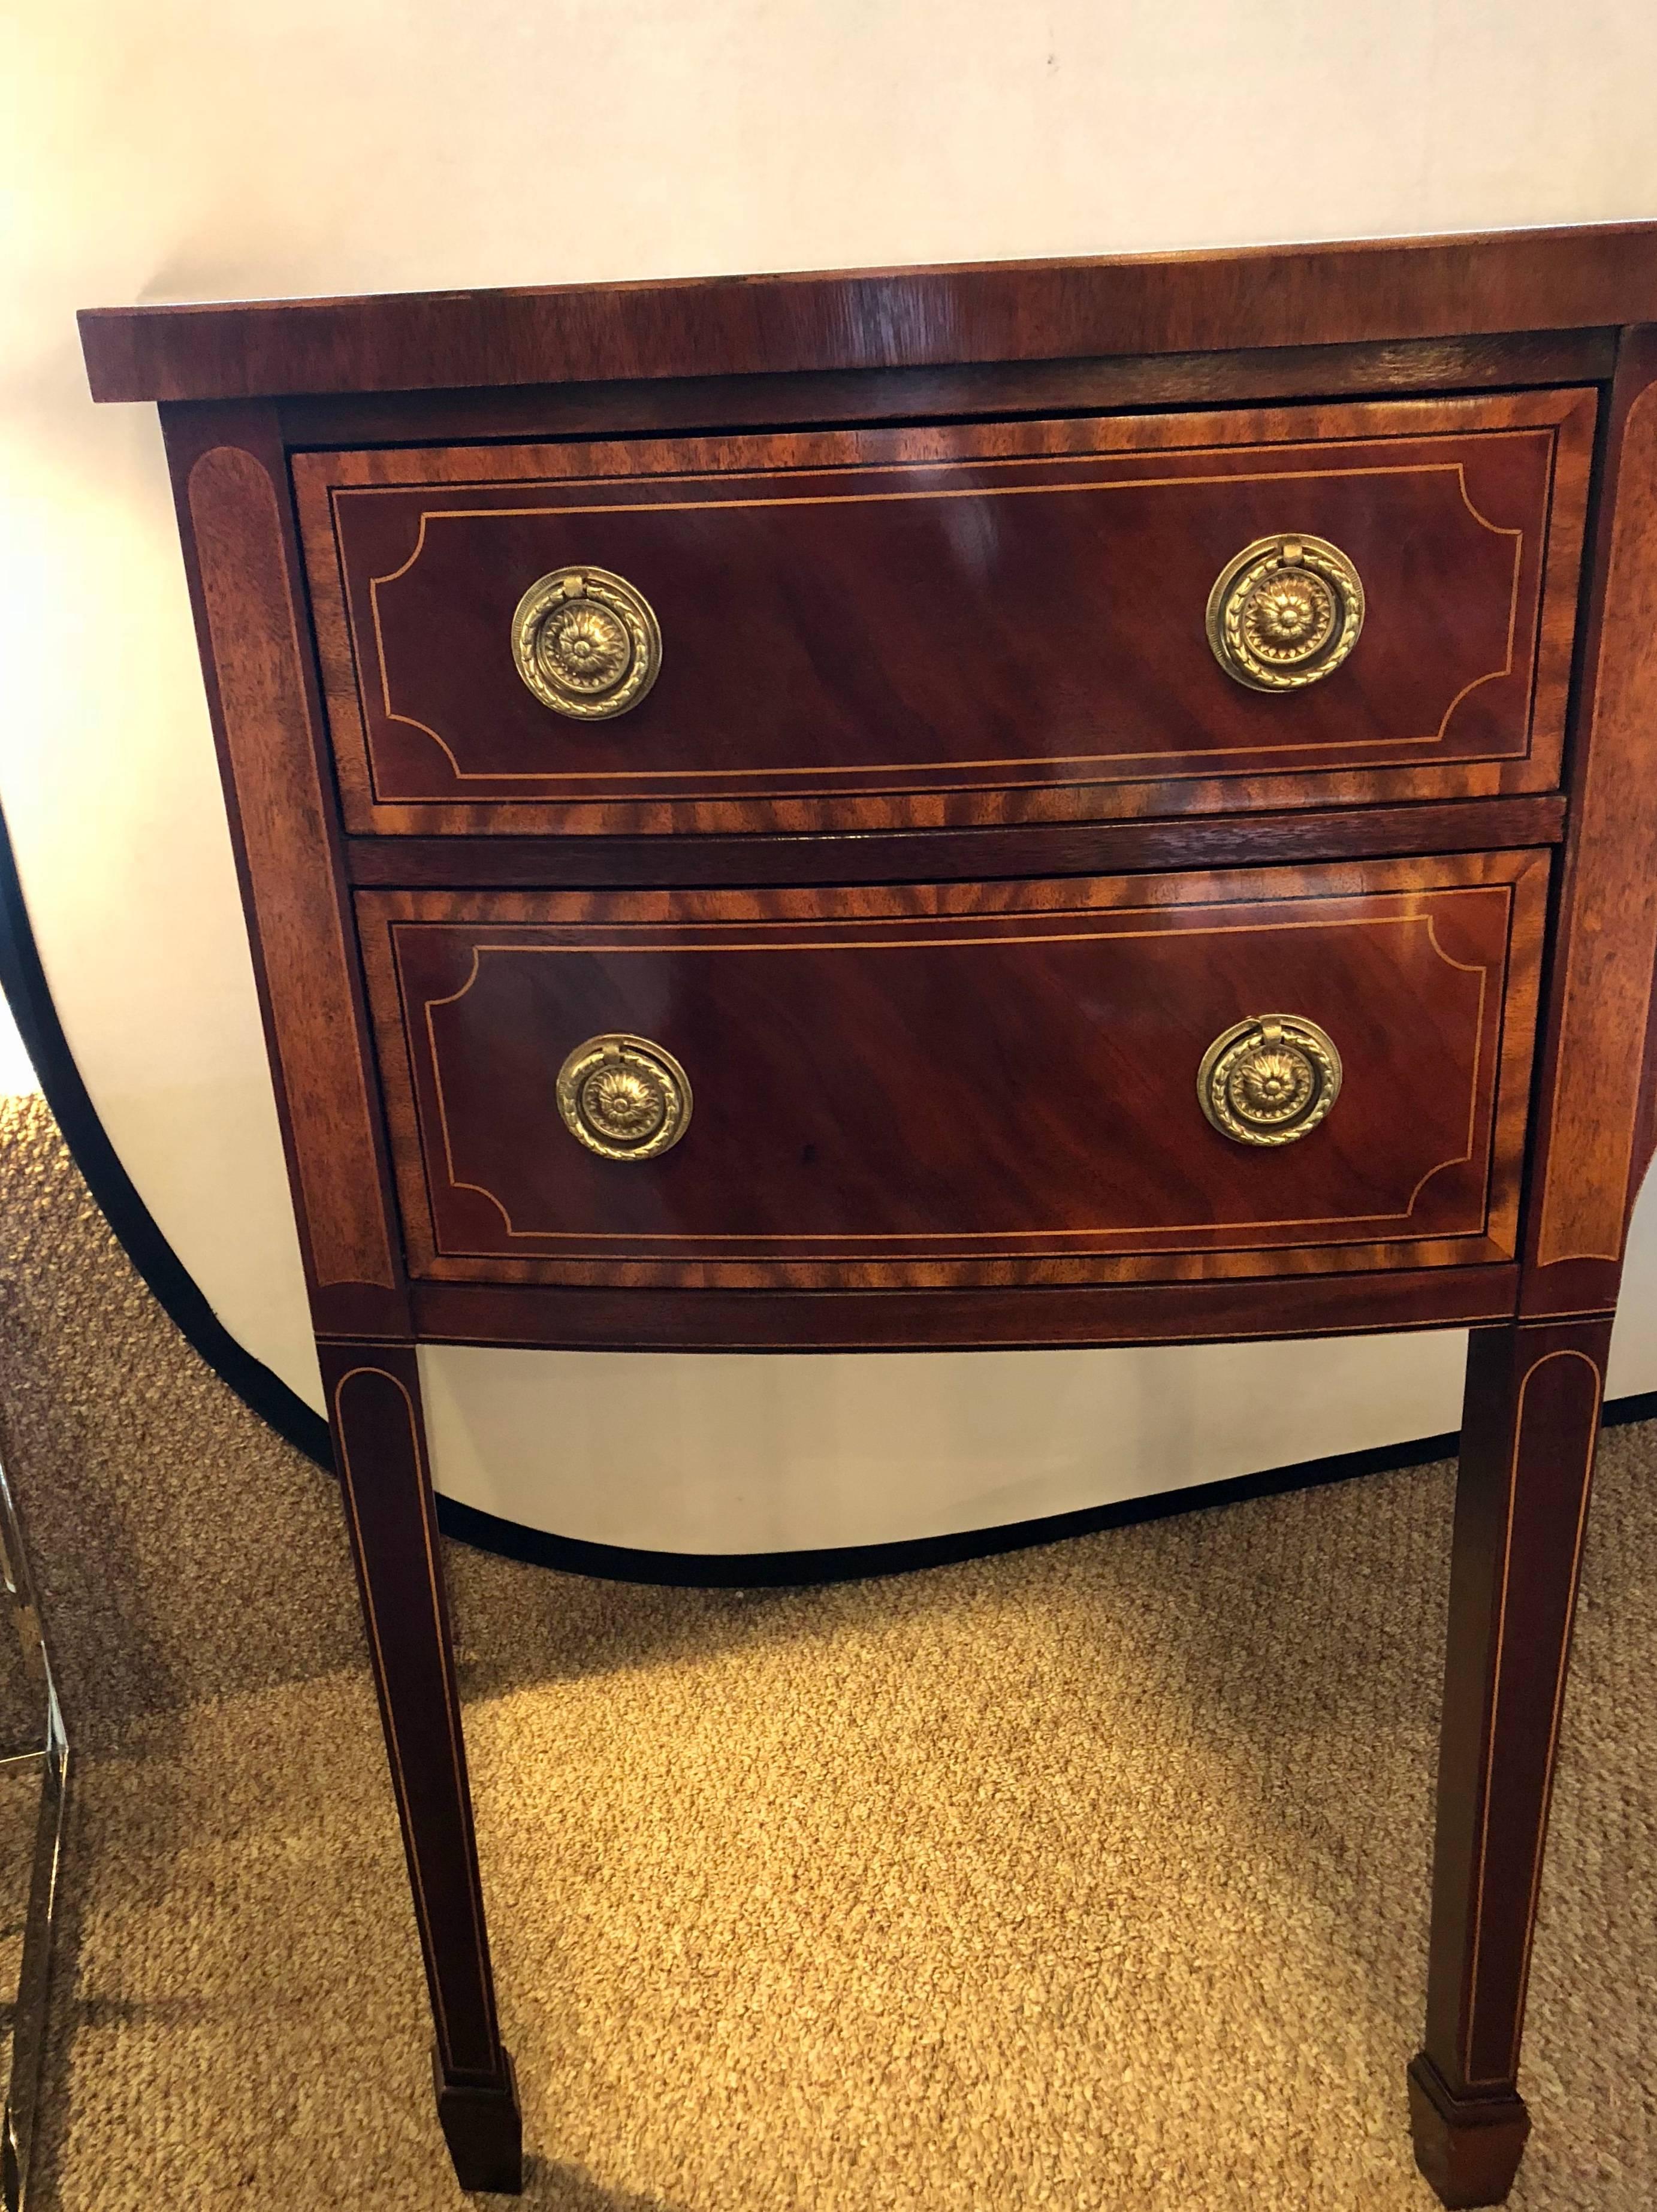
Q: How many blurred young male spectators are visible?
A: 0